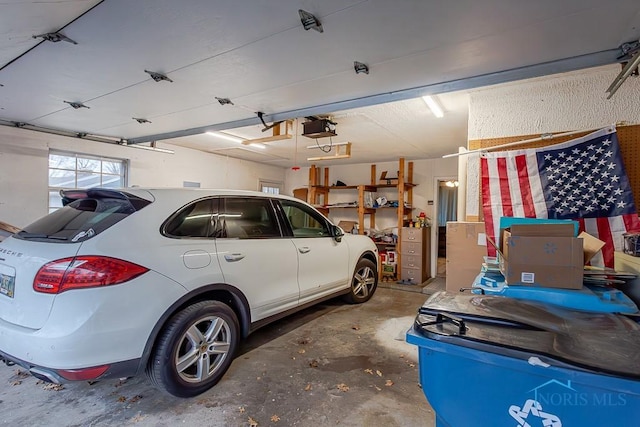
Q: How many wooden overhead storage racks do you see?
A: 2